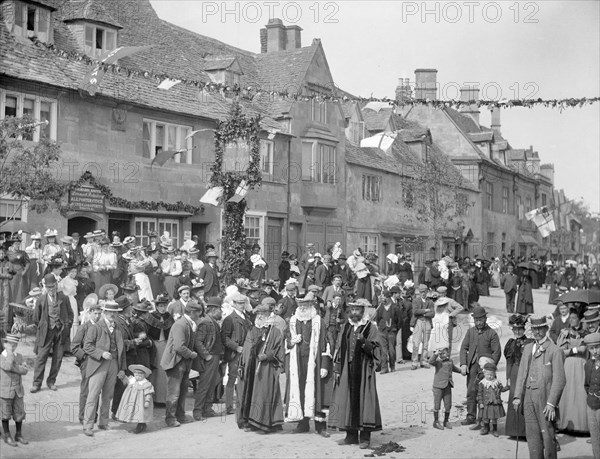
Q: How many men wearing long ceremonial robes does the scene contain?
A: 3